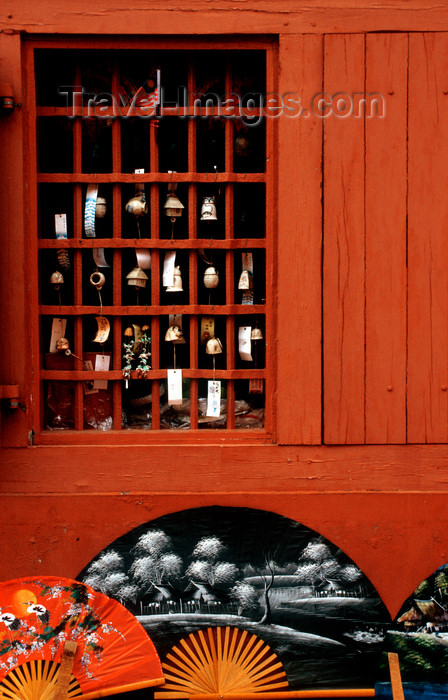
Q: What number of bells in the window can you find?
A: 14